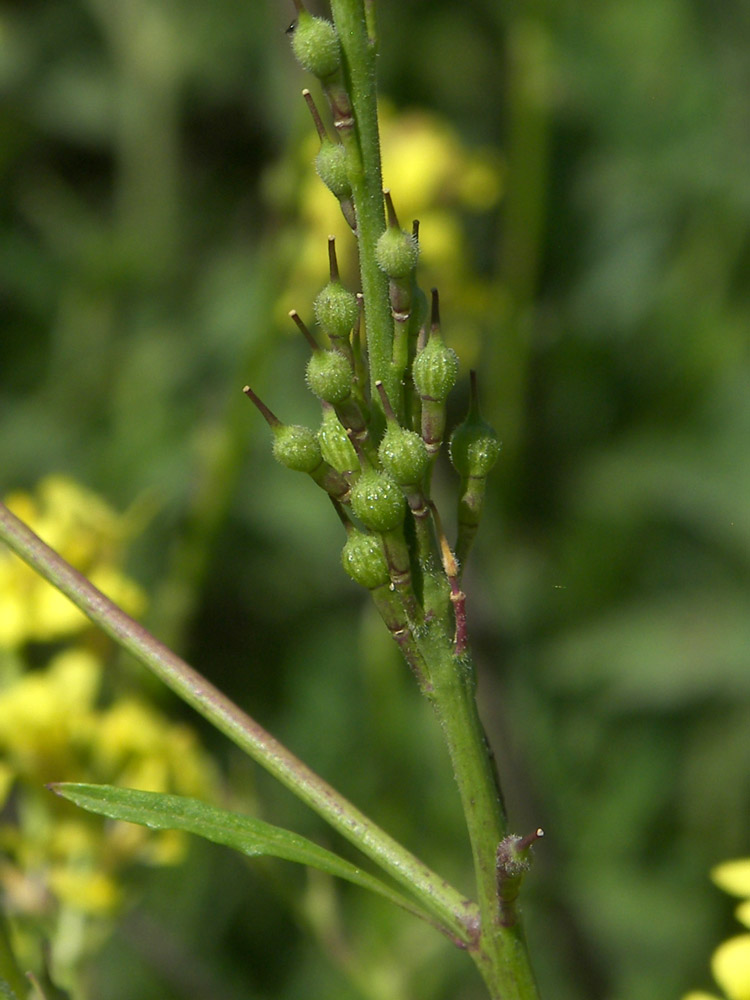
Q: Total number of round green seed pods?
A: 12